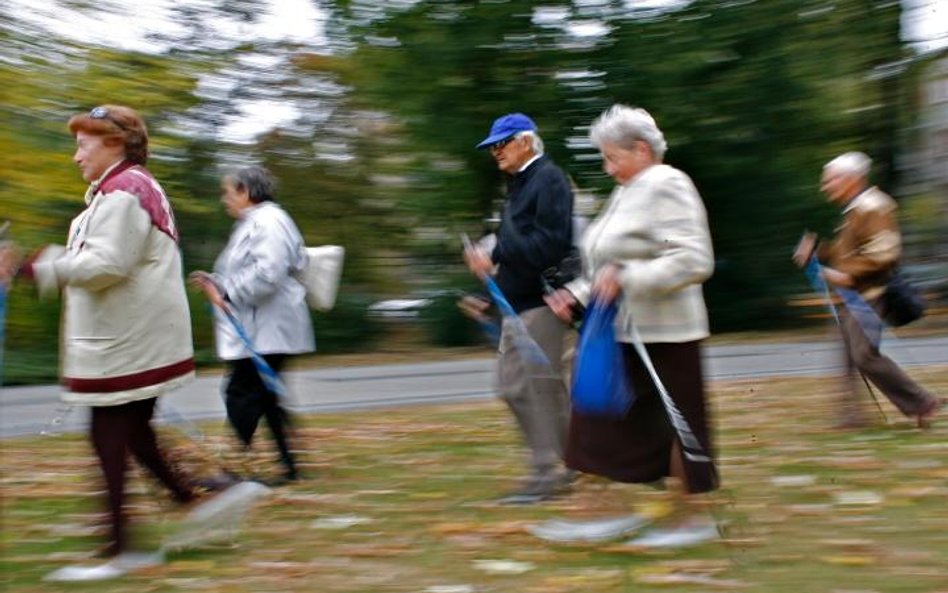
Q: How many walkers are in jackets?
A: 5